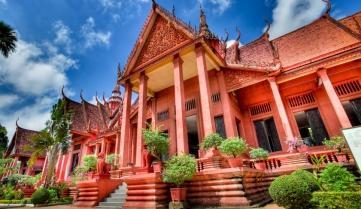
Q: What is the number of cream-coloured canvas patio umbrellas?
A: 0